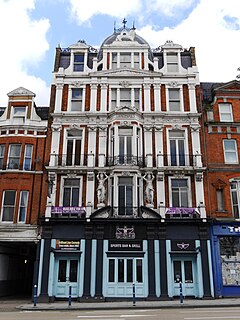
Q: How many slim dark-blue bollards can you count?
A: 4